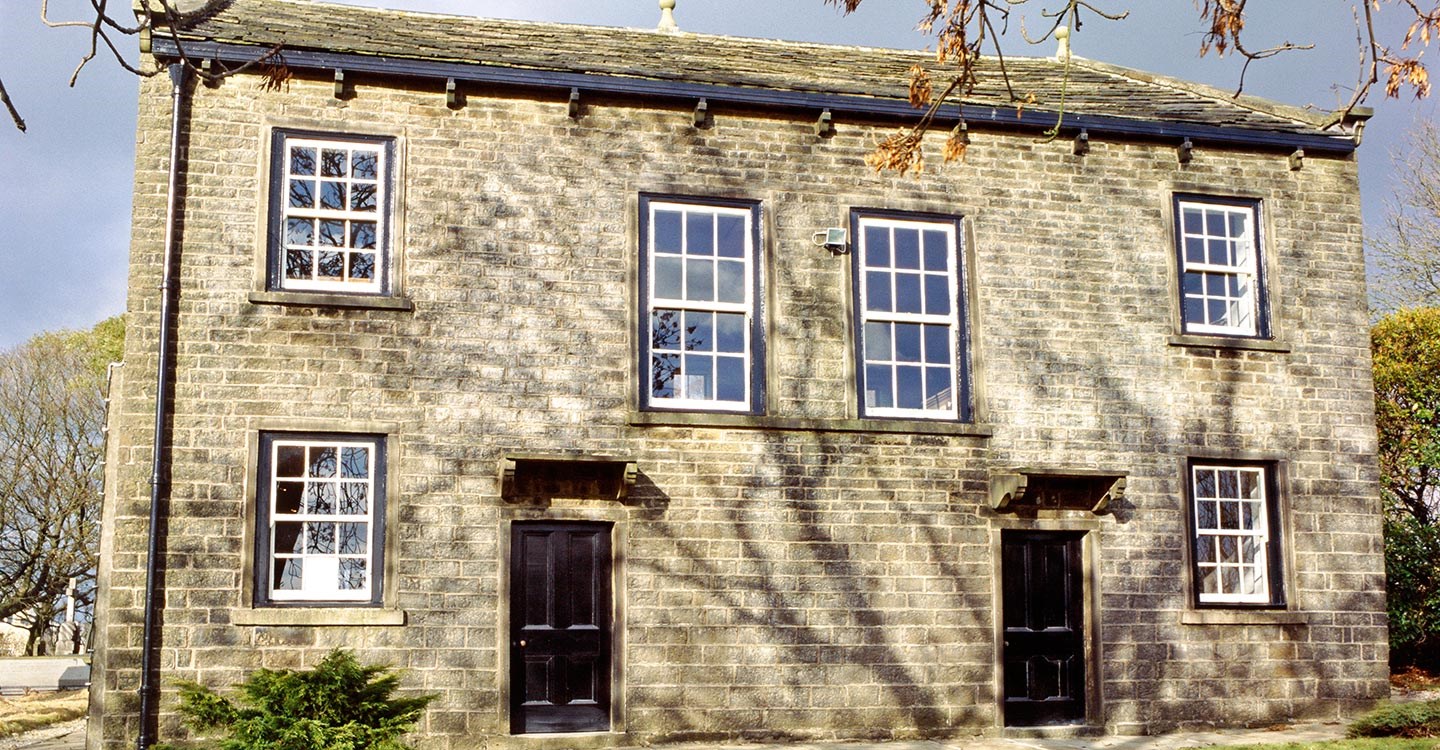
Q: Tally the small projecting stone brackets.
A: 10